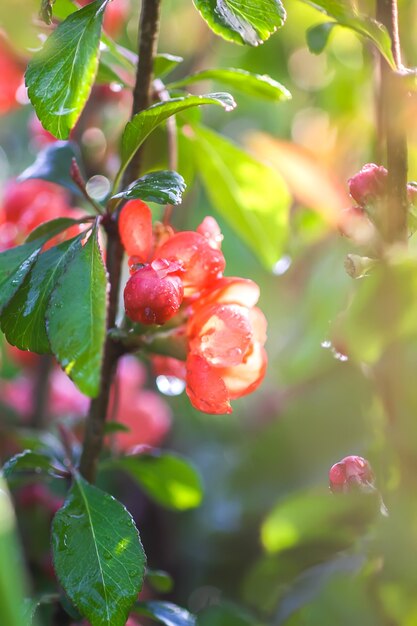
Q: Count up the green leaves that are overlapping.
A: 3